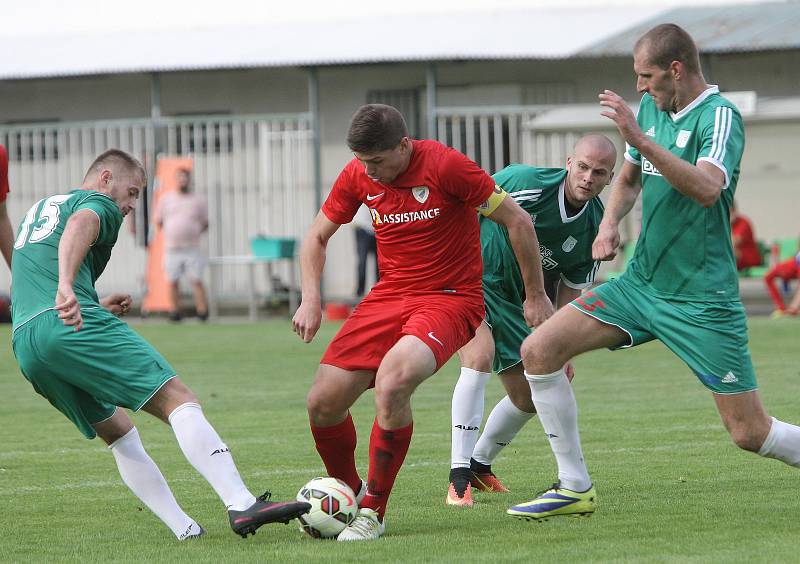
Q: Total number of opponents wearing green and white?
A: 3